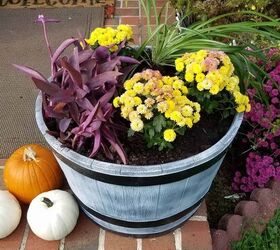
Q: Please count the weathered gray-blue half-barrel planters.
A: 1